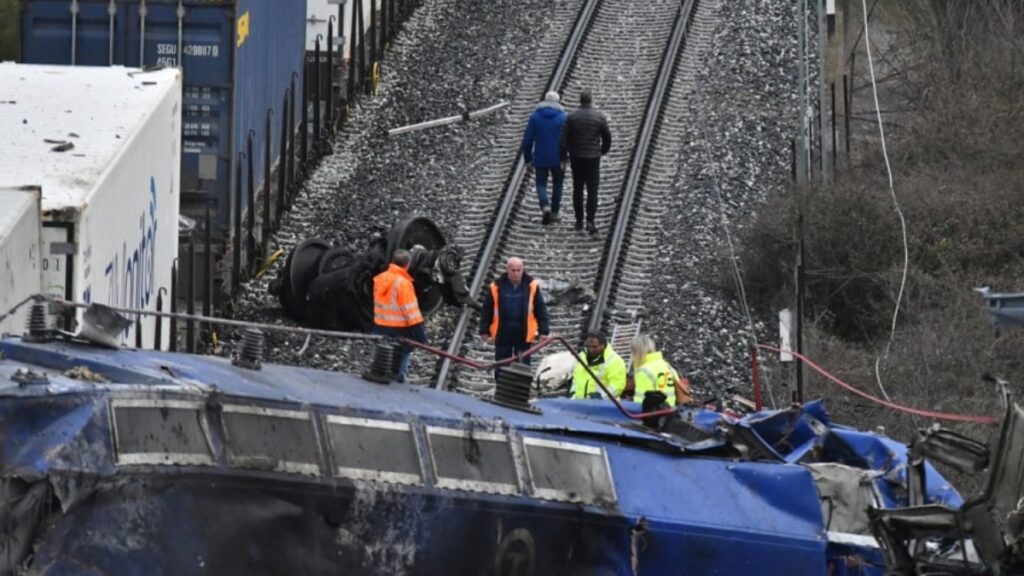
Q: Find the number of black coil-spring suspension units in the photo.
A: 4